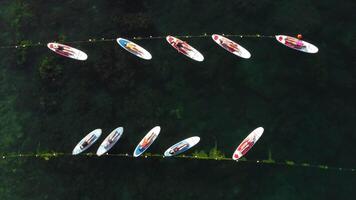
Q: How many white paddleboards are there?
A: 10